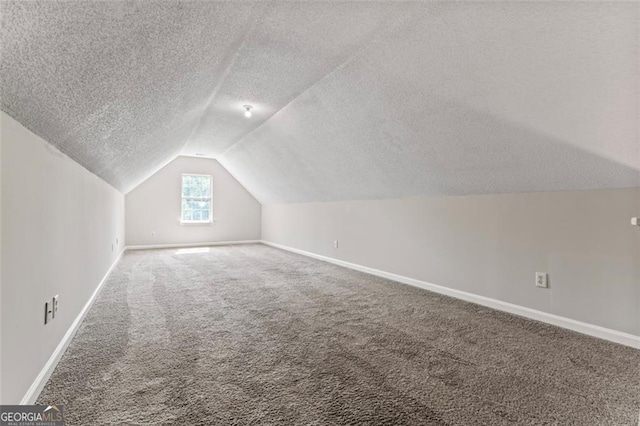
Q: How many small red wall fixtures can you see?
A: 0